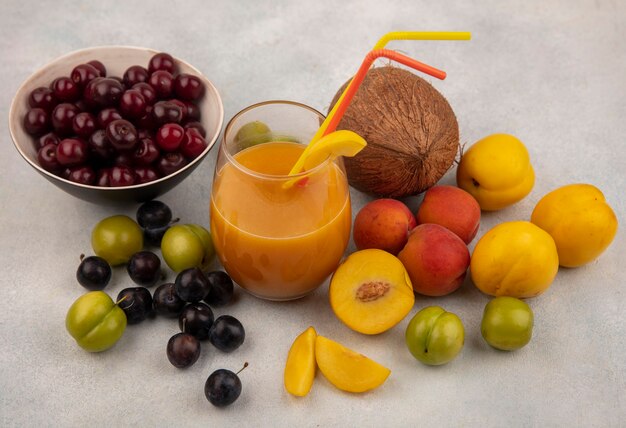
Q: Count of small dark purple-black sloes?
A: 12